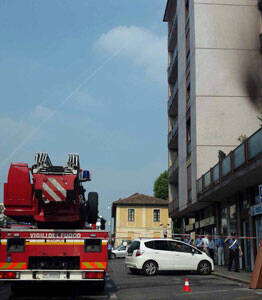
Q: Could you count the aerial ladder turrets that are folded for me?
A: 1